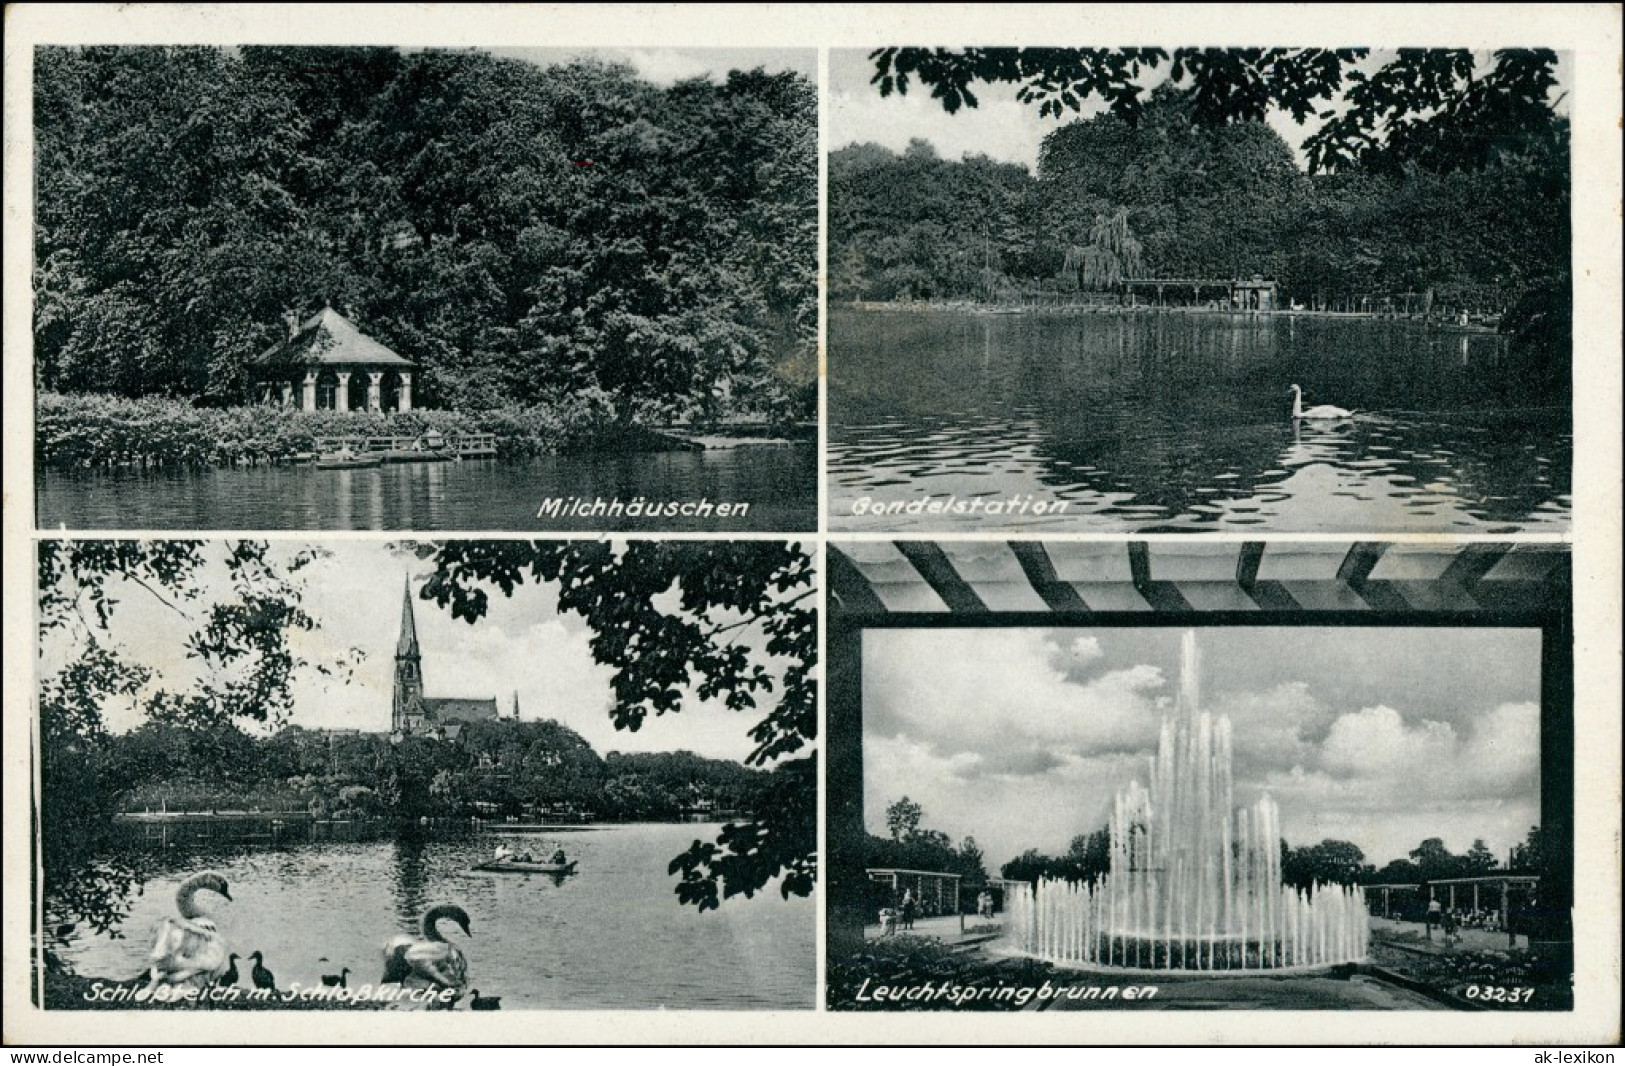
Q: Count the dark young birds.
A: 4